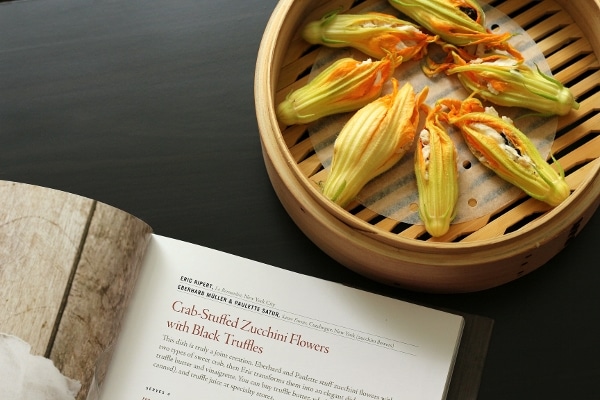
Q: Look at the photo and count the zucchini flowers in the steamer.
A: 7